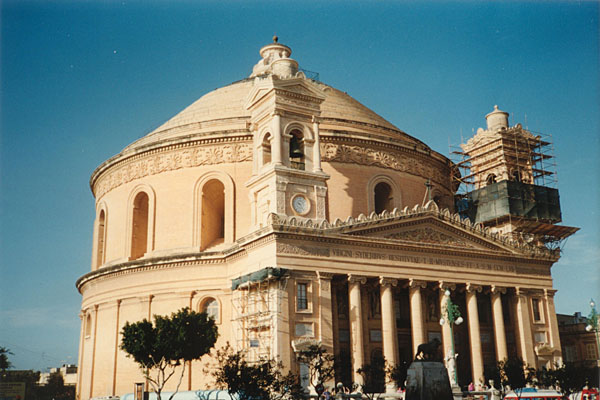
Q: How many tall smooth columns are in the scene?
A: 6